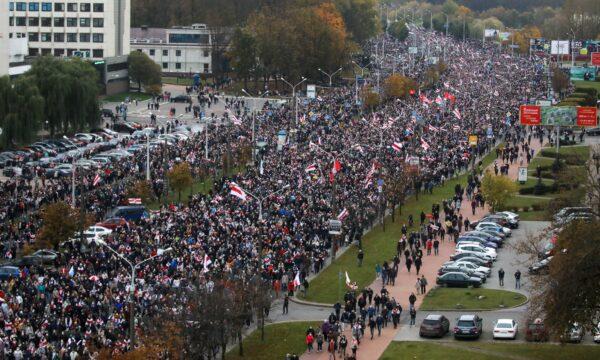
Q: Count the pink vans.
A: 0